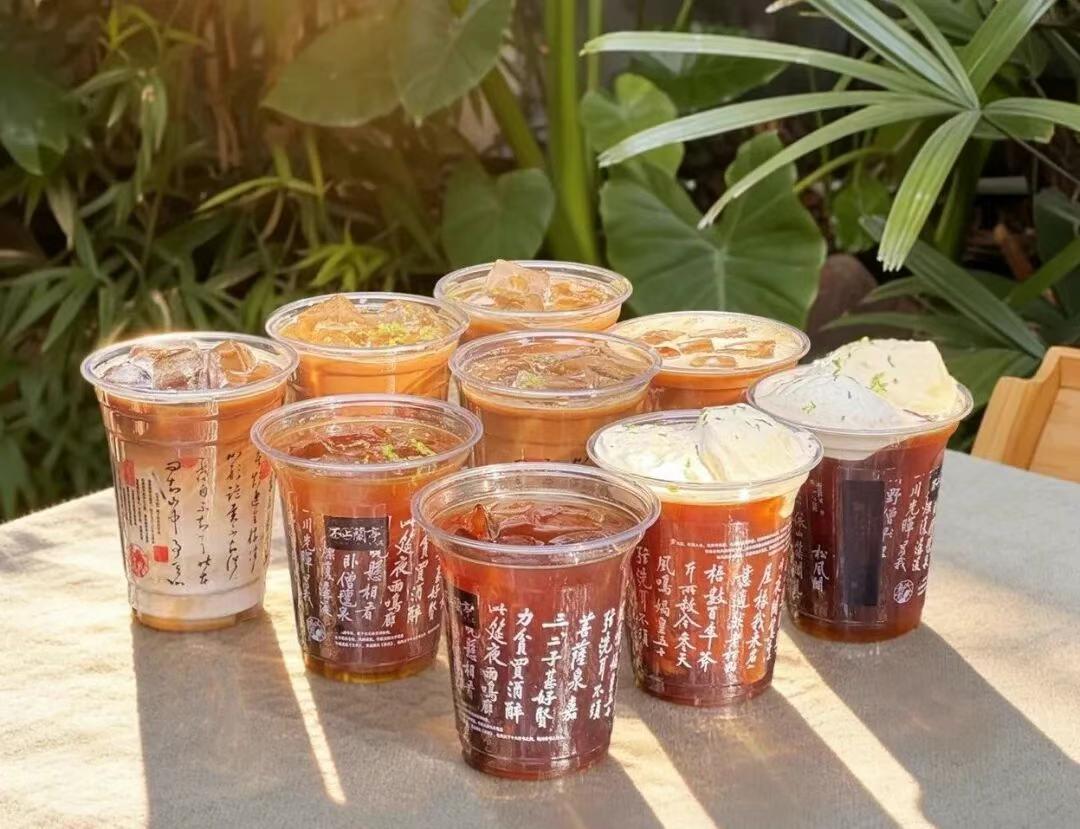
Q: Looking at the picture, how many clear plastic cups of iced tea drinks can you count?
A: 9